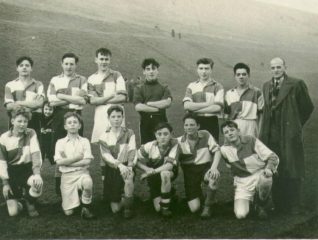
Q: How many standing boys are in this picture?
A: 6